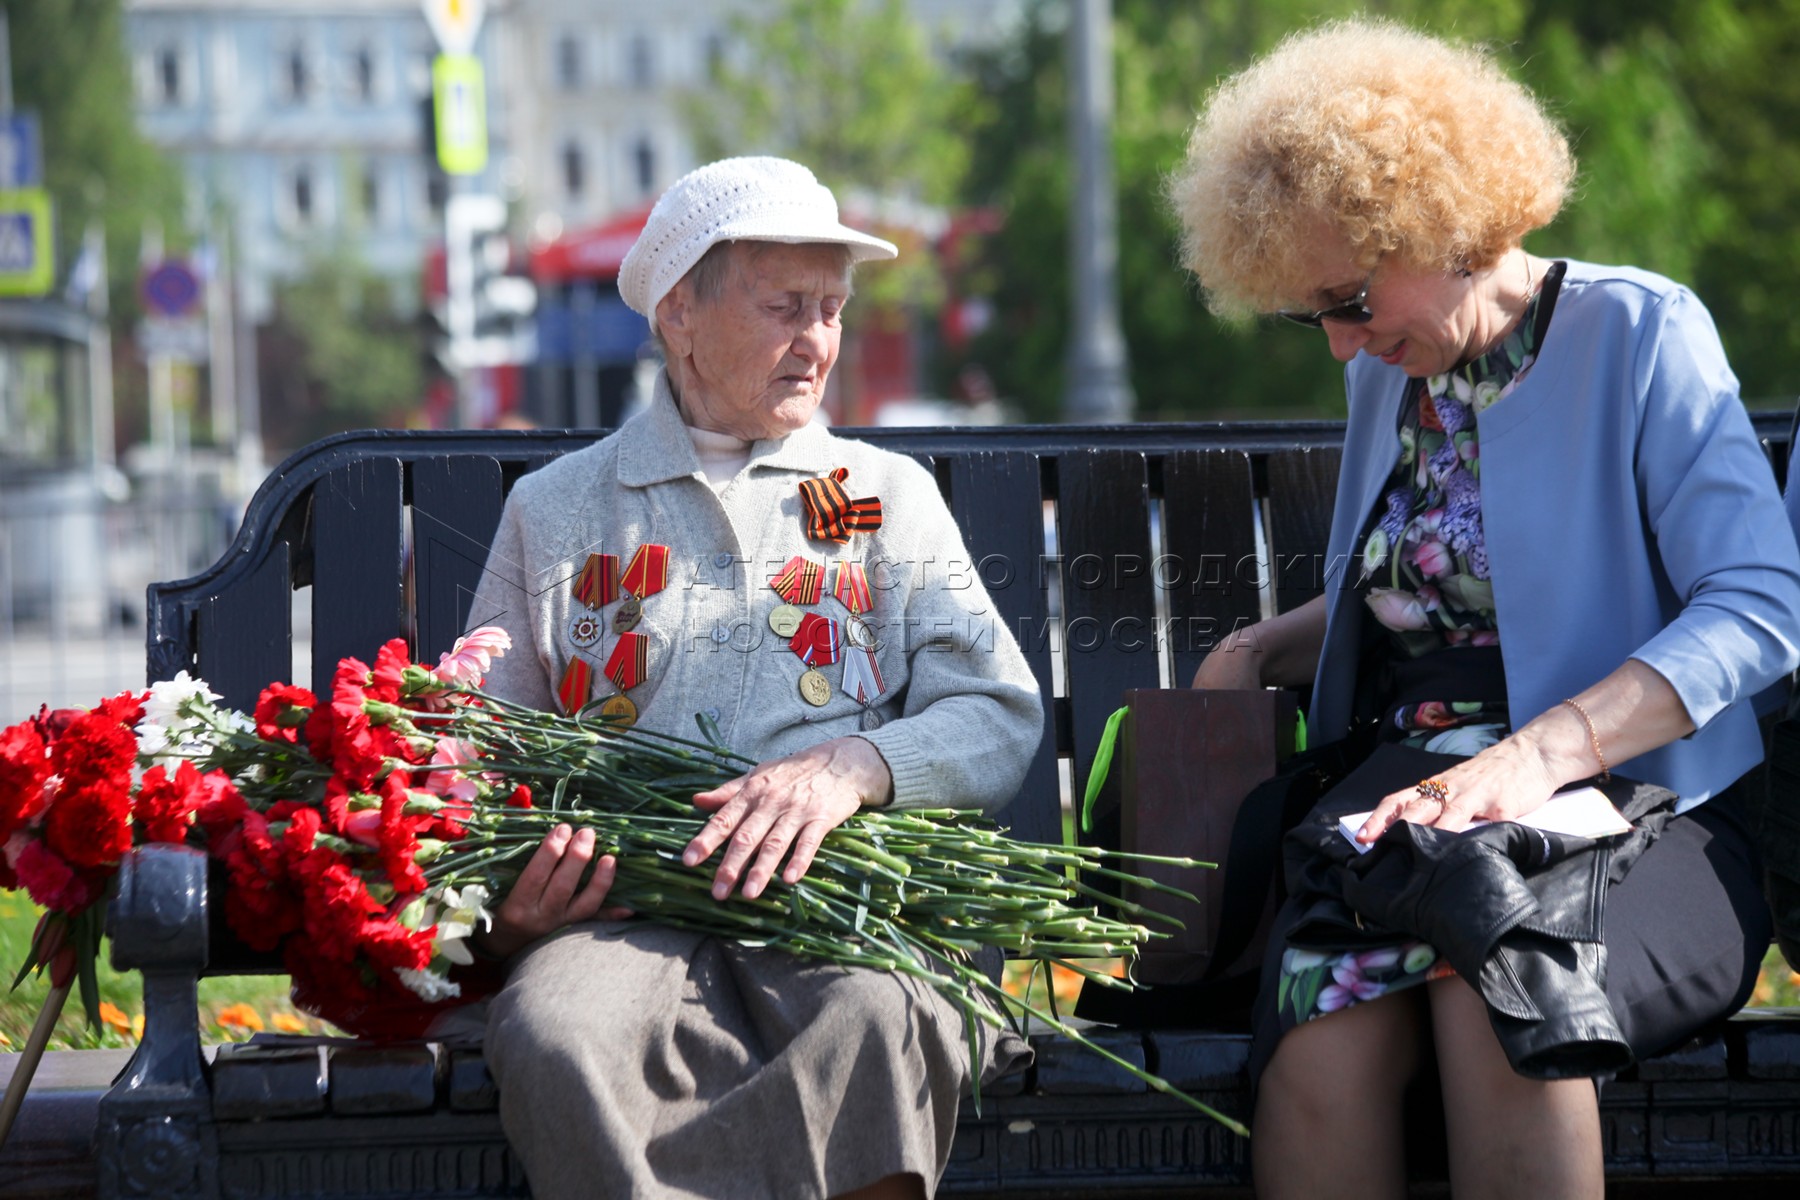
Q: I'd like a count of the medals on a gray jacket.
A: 8